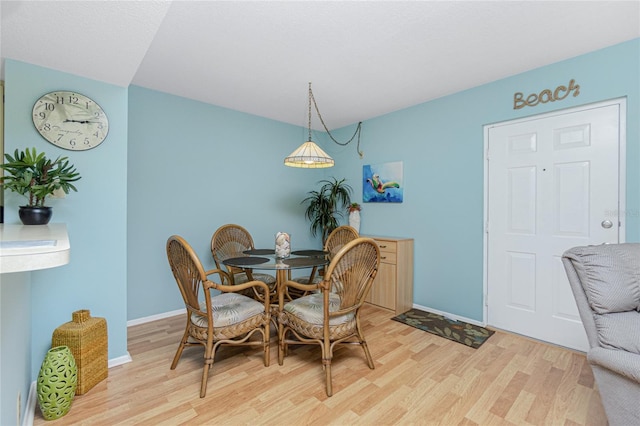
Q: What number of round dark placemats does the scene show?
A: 4